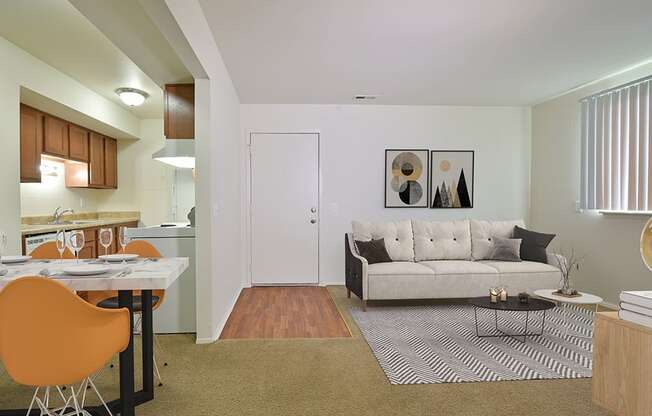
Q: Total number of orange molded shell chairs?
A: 3